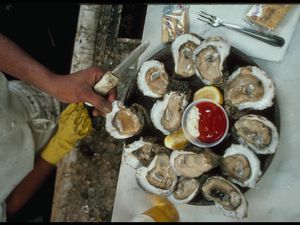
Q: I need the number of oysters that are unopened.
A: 0